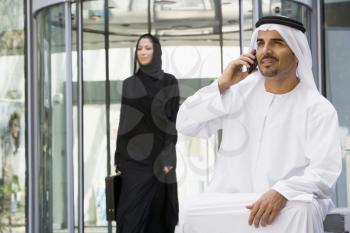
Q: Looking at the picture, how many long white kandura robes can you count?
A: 1